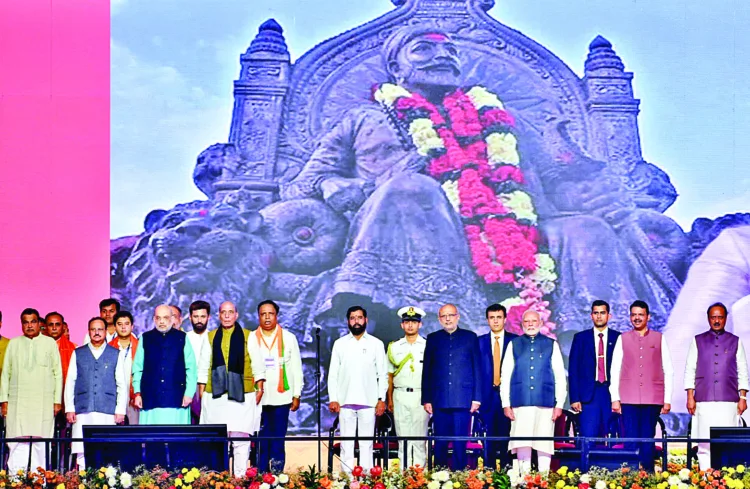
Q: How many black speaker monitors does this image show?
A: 2